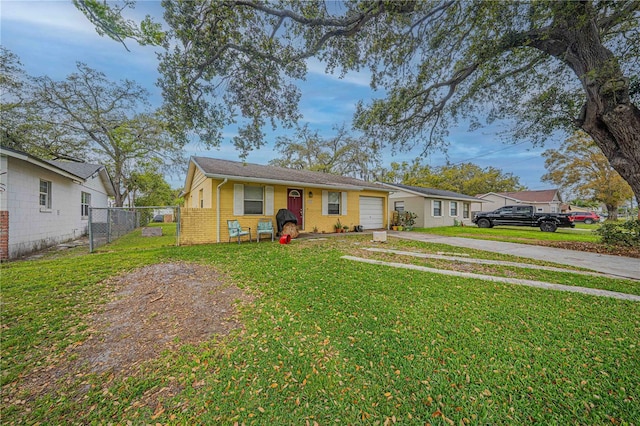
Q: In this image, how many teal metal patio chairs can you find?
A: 2